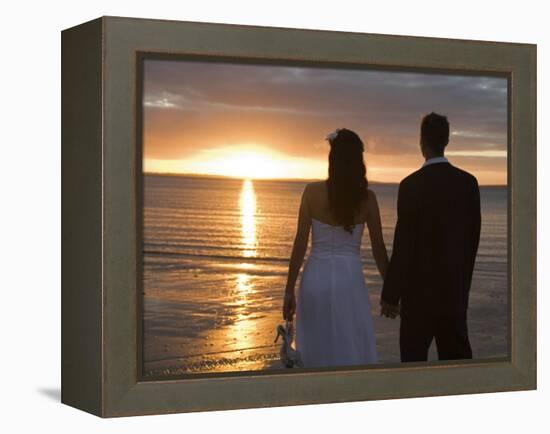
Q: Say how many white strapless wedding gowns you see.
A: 1